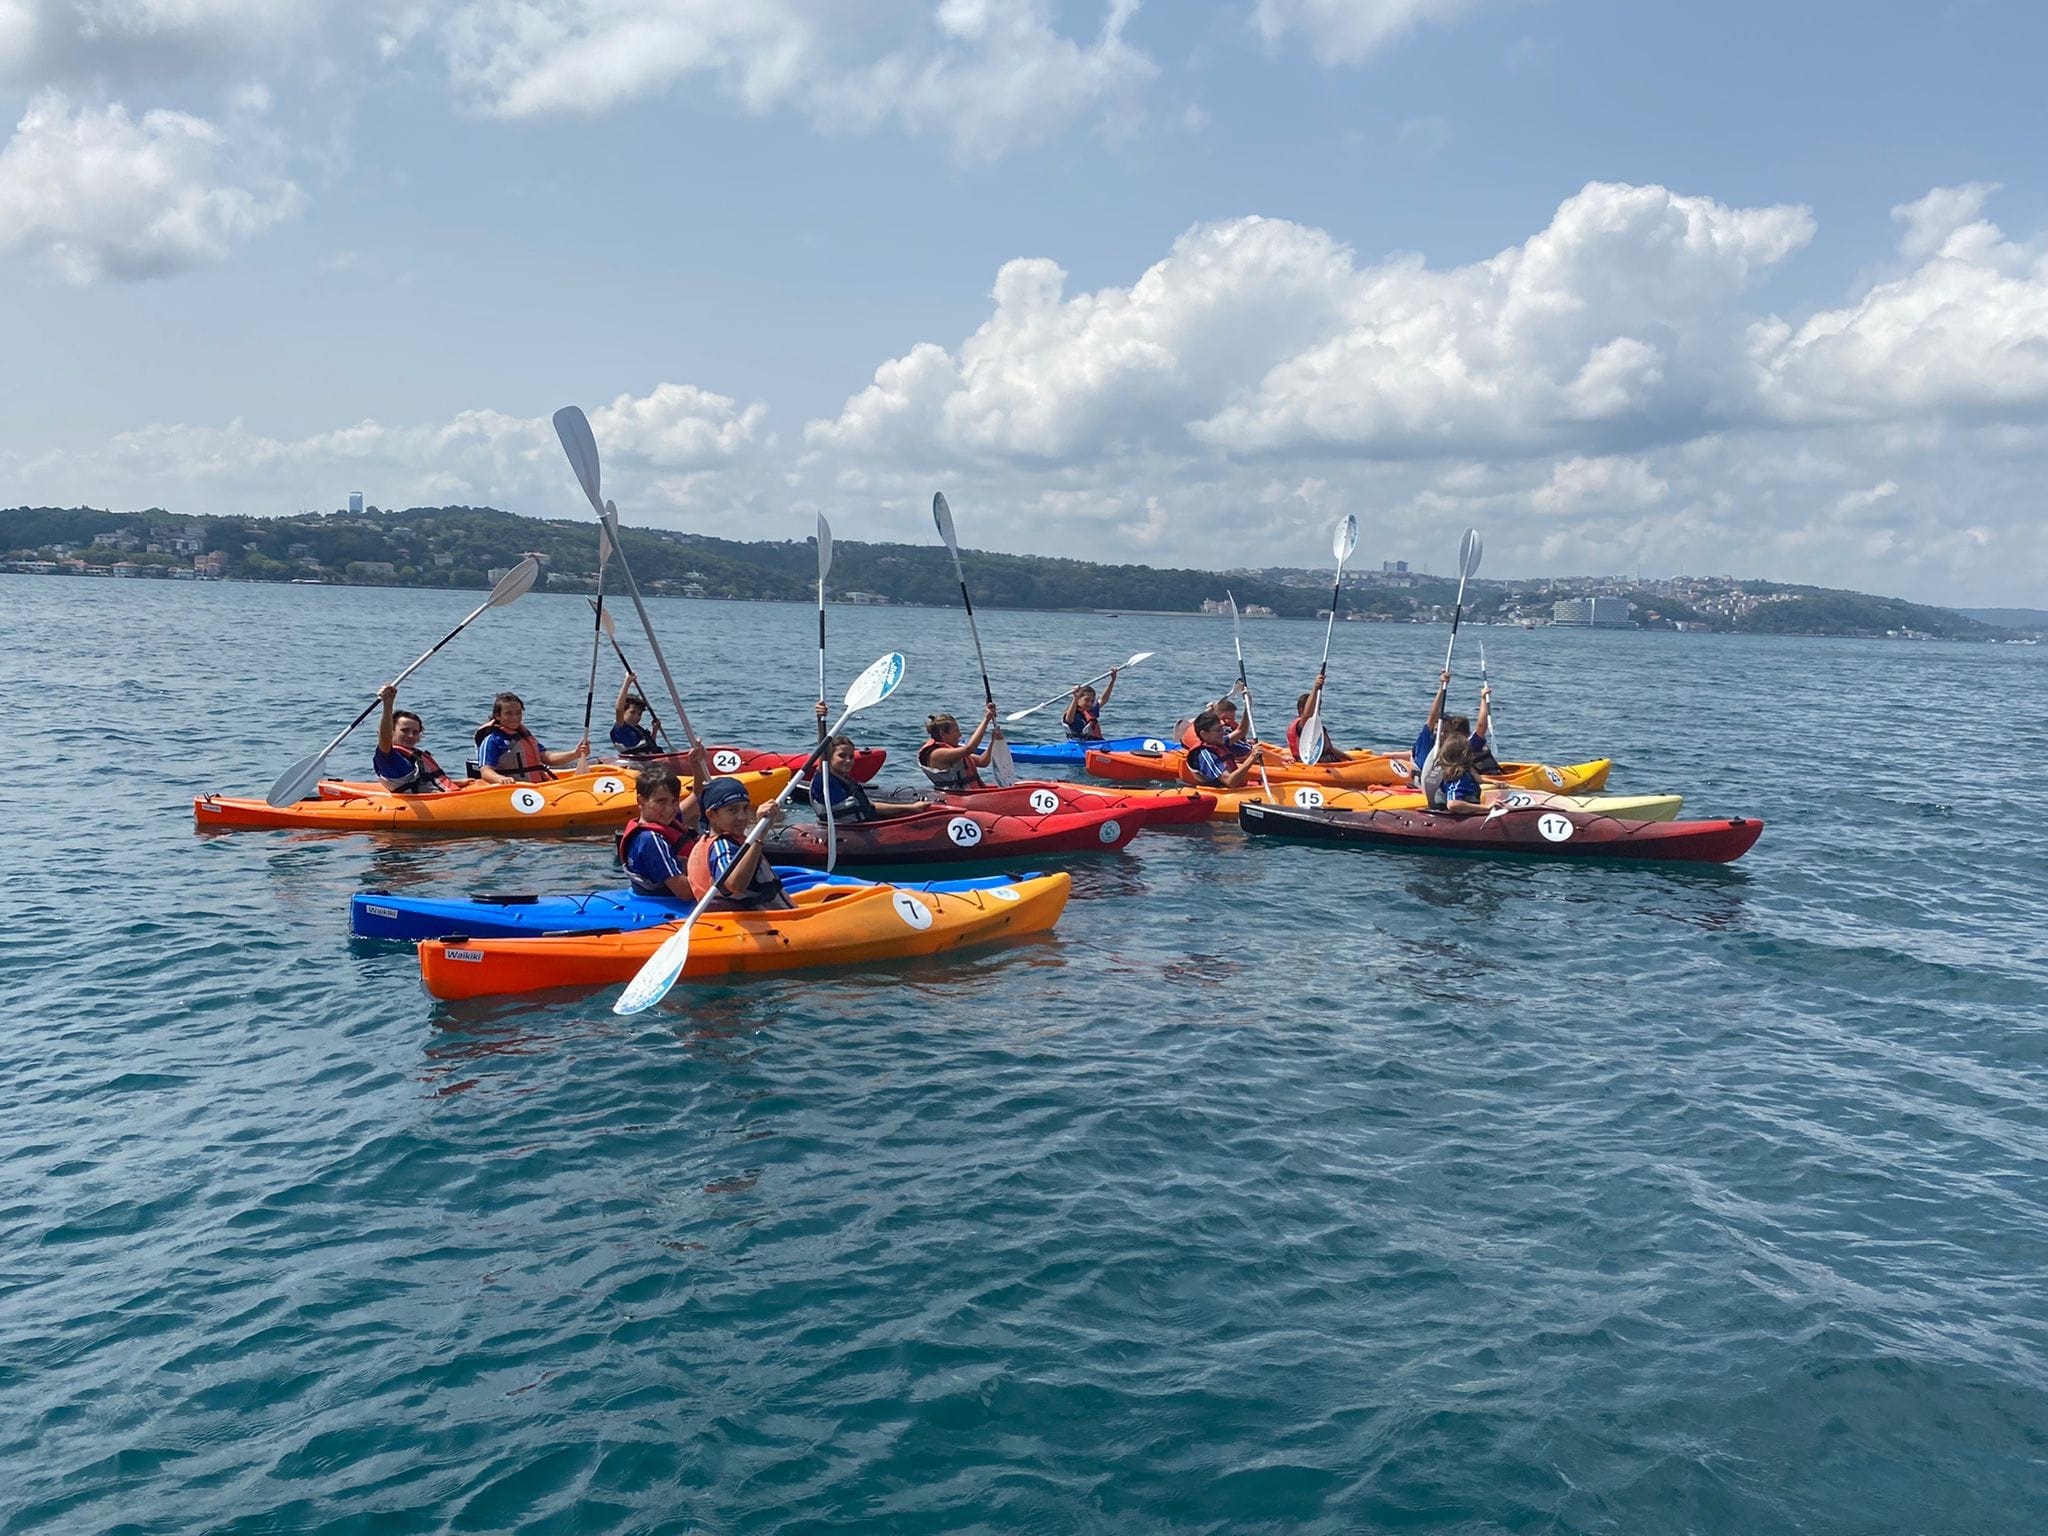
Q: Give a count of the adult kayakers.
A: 0